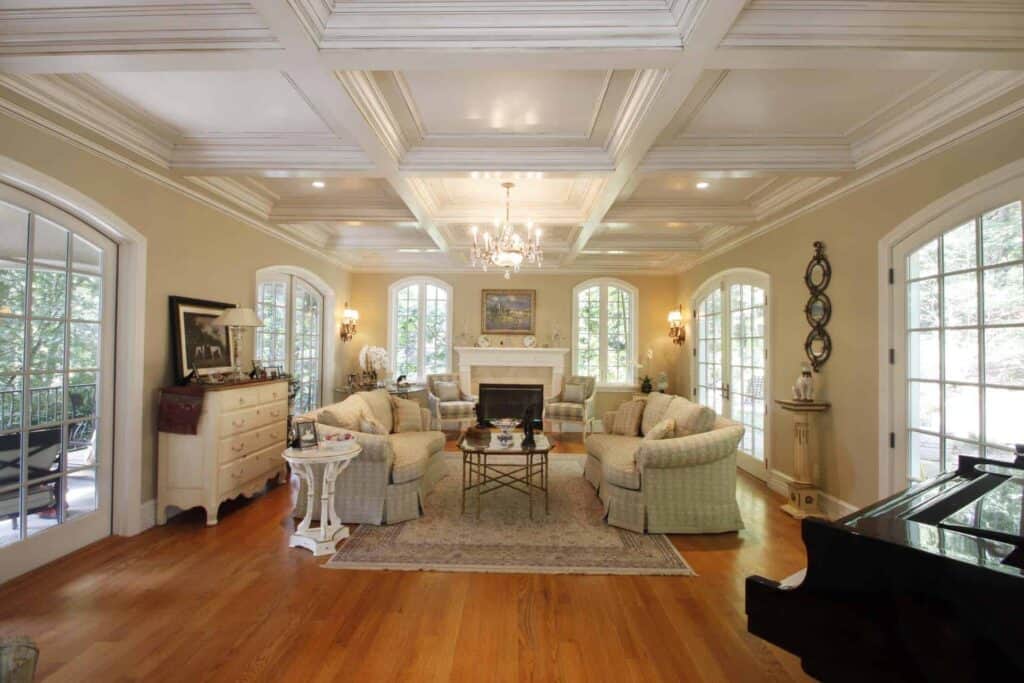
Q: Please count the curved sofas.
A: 2